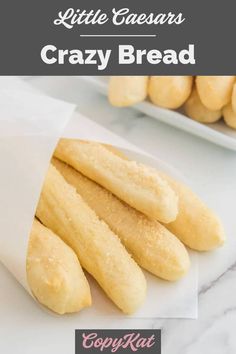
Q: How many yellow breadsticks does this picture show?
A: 11